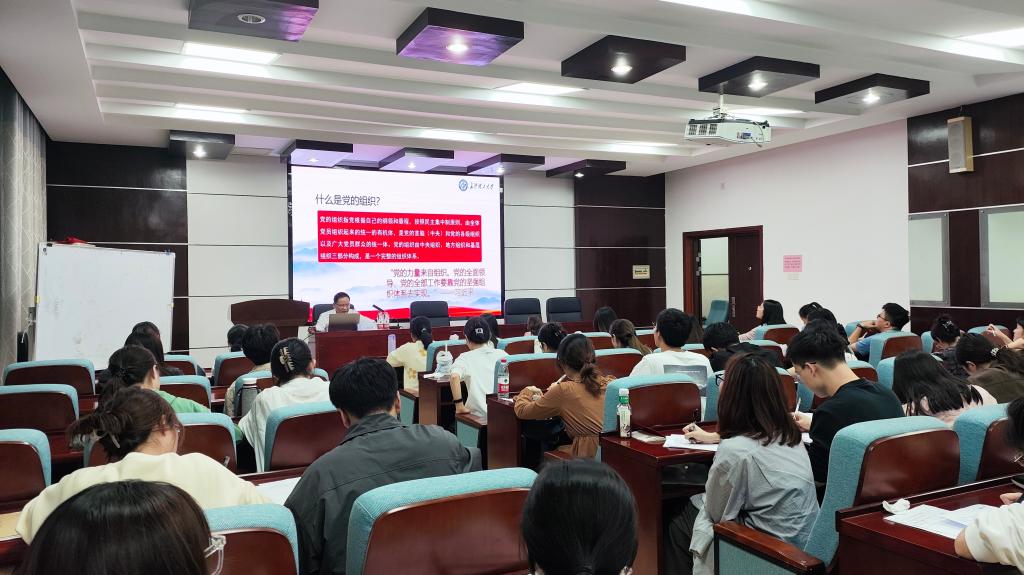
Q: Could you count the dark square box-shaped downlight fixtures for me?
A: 10